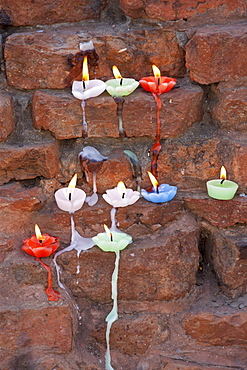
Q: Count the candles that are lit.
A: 9